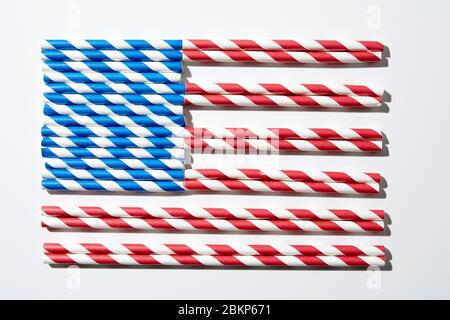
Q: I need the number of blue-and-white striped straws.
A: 14